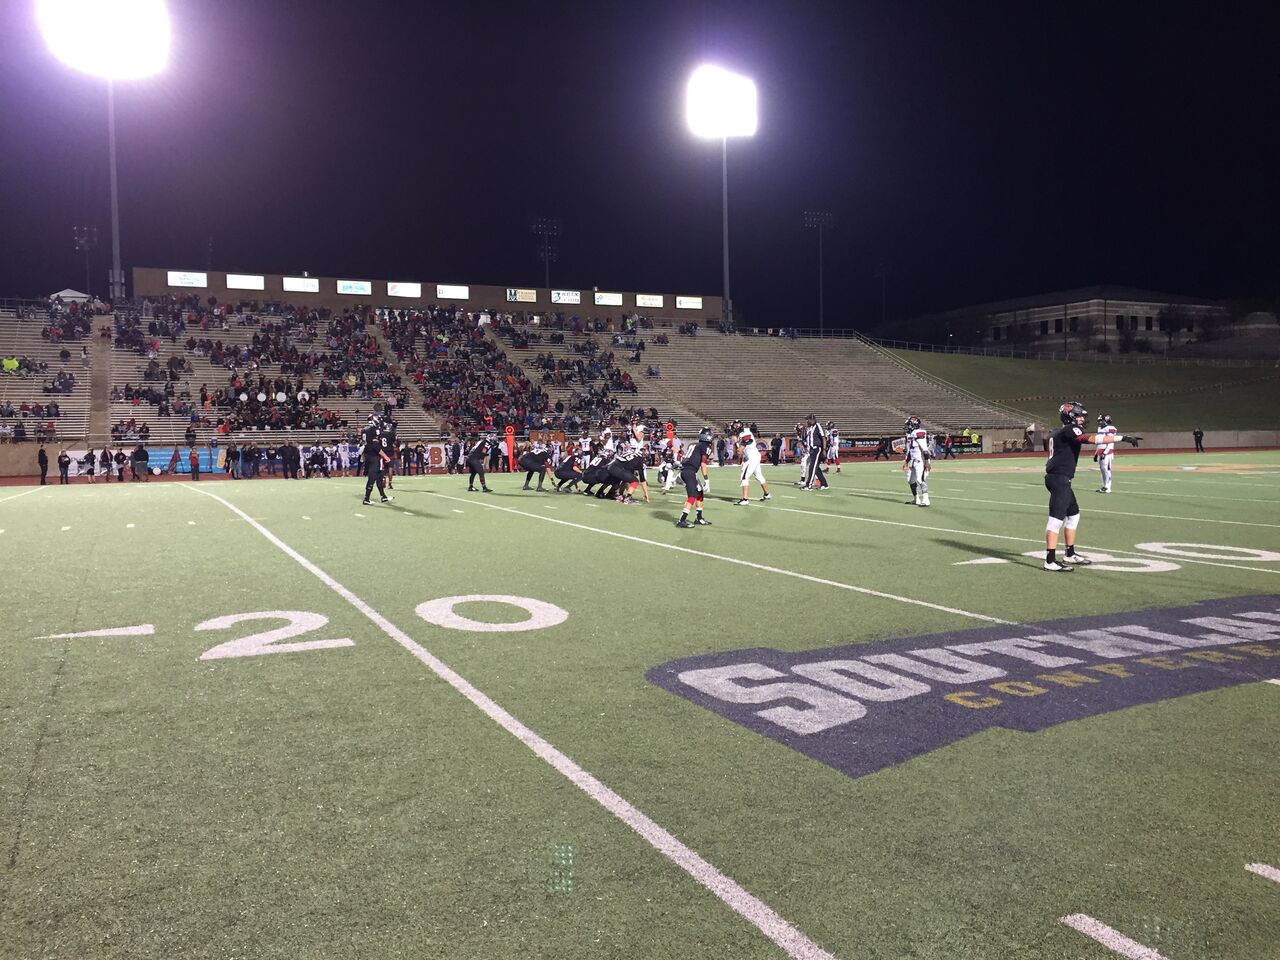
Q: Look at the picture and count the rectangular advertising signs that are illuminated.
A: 11